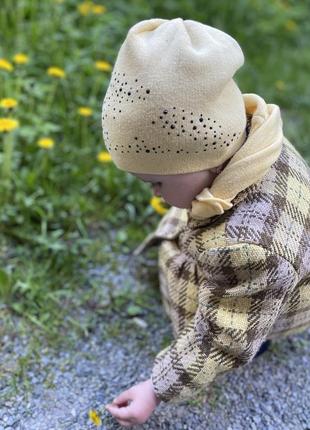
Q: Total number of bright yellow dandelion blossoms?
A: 13